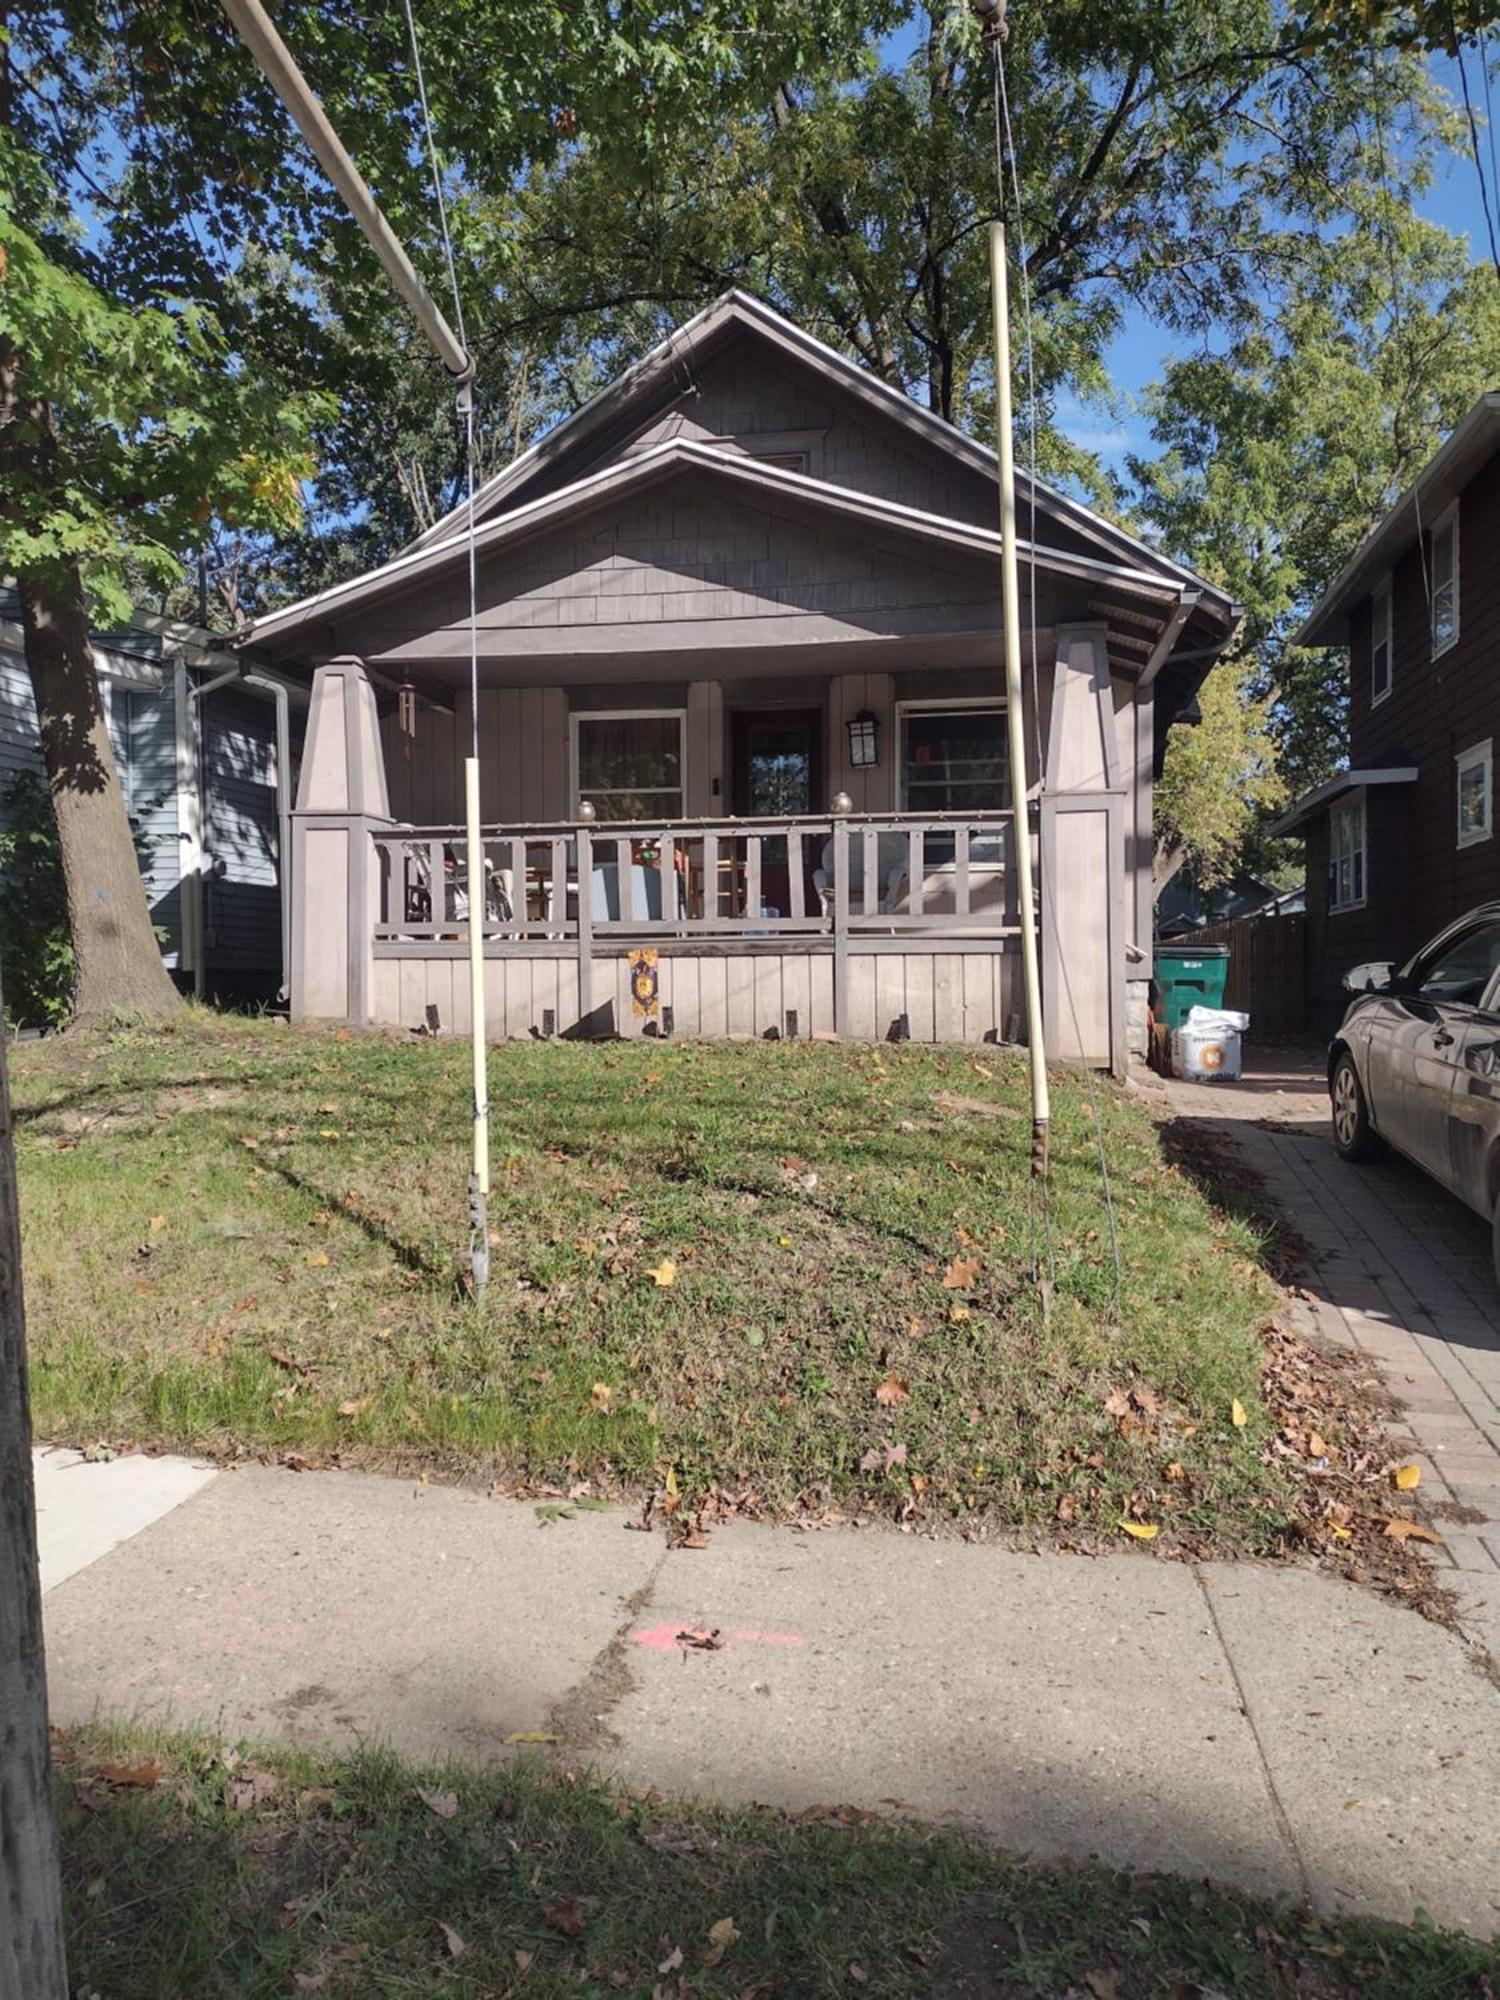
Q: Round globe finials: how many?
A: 2